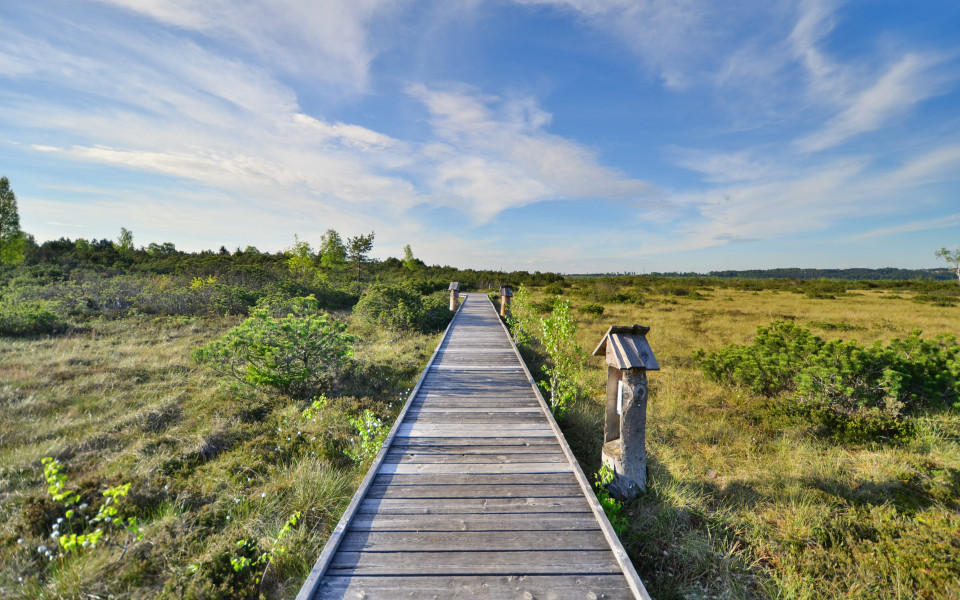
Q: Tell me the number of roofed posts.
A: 3